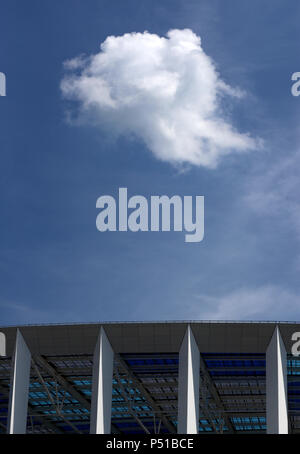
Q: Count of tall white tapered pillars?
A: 4